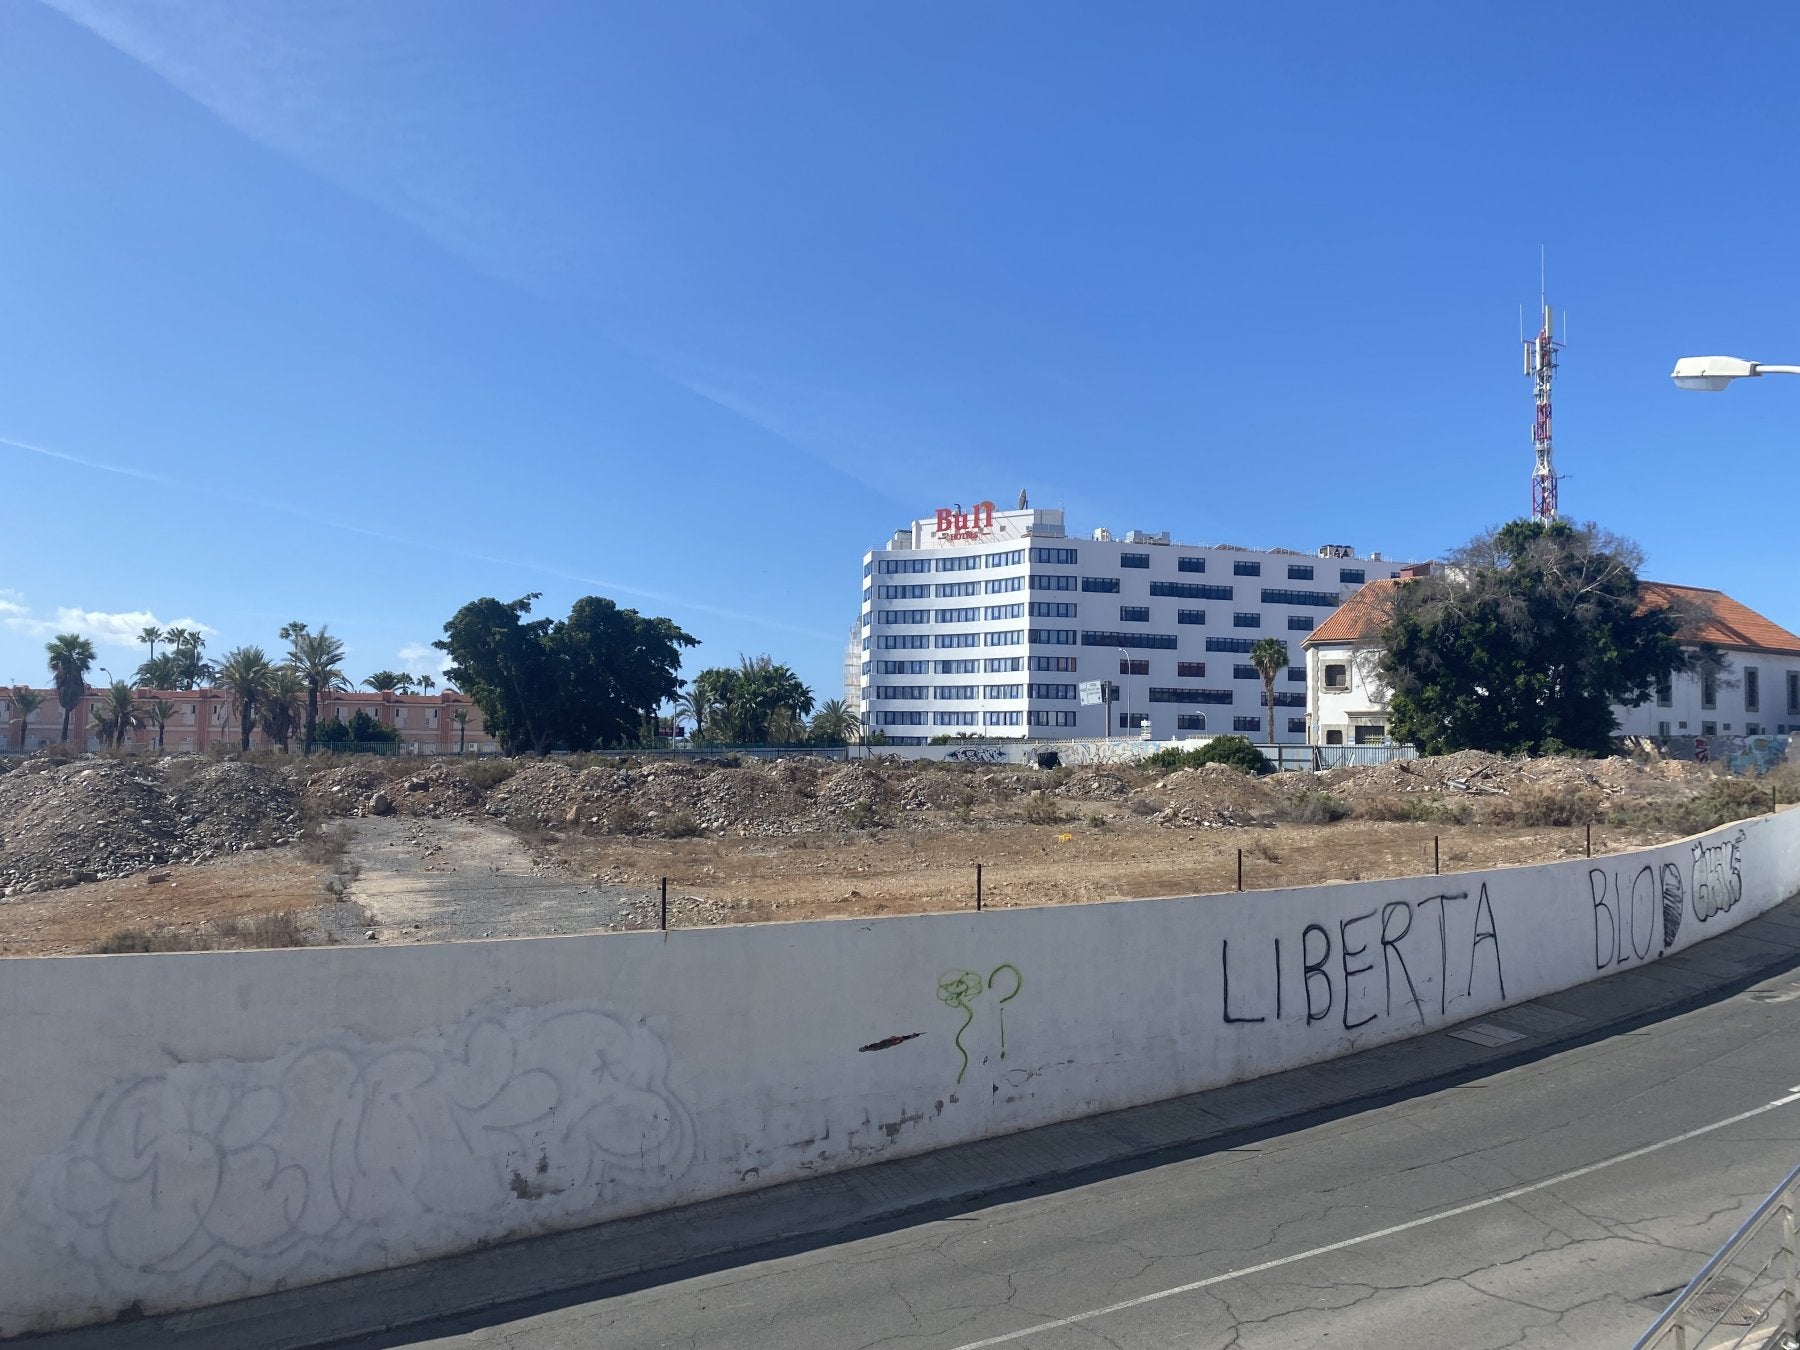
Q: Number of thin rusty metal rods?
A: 6